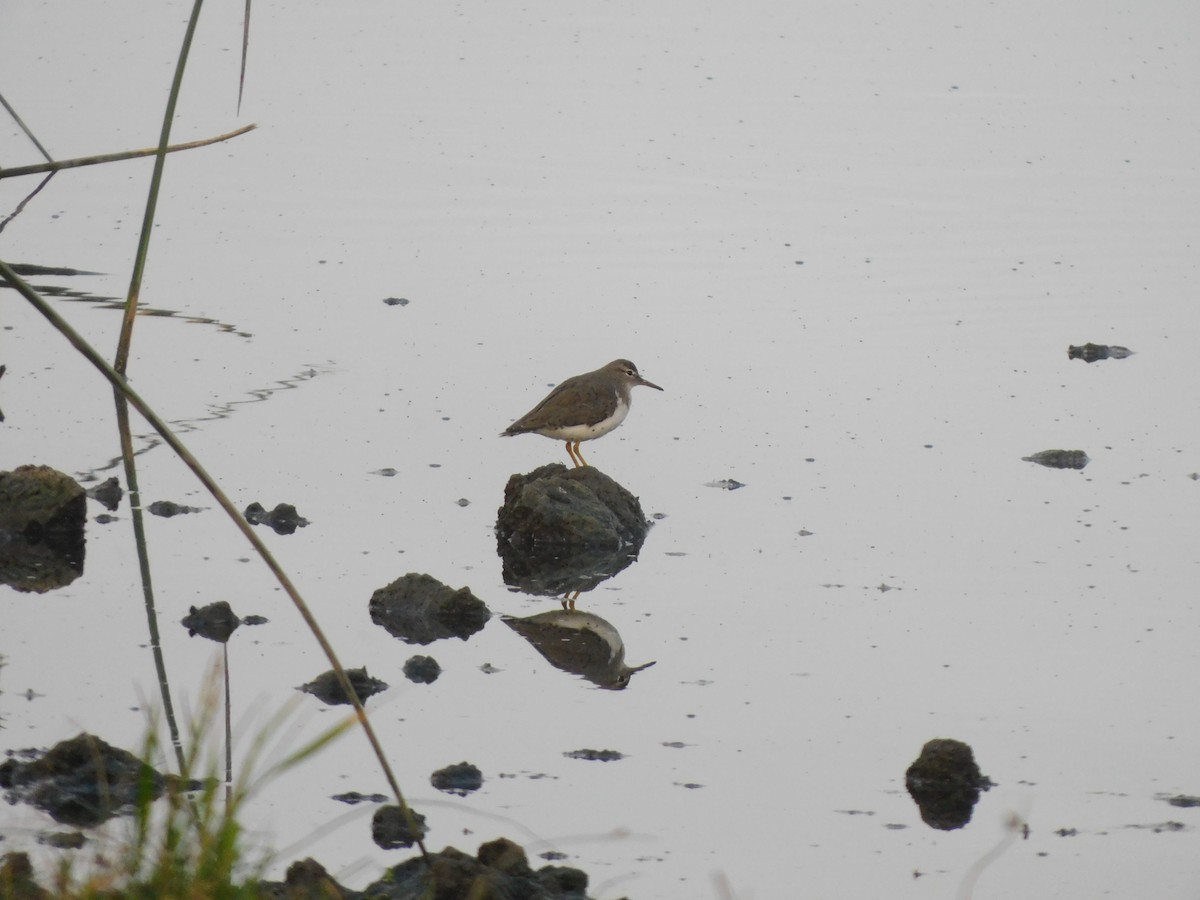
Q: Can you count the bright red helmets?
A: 0